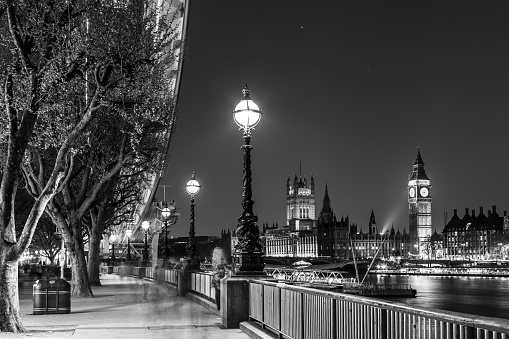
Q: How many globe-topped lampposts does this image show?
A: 6